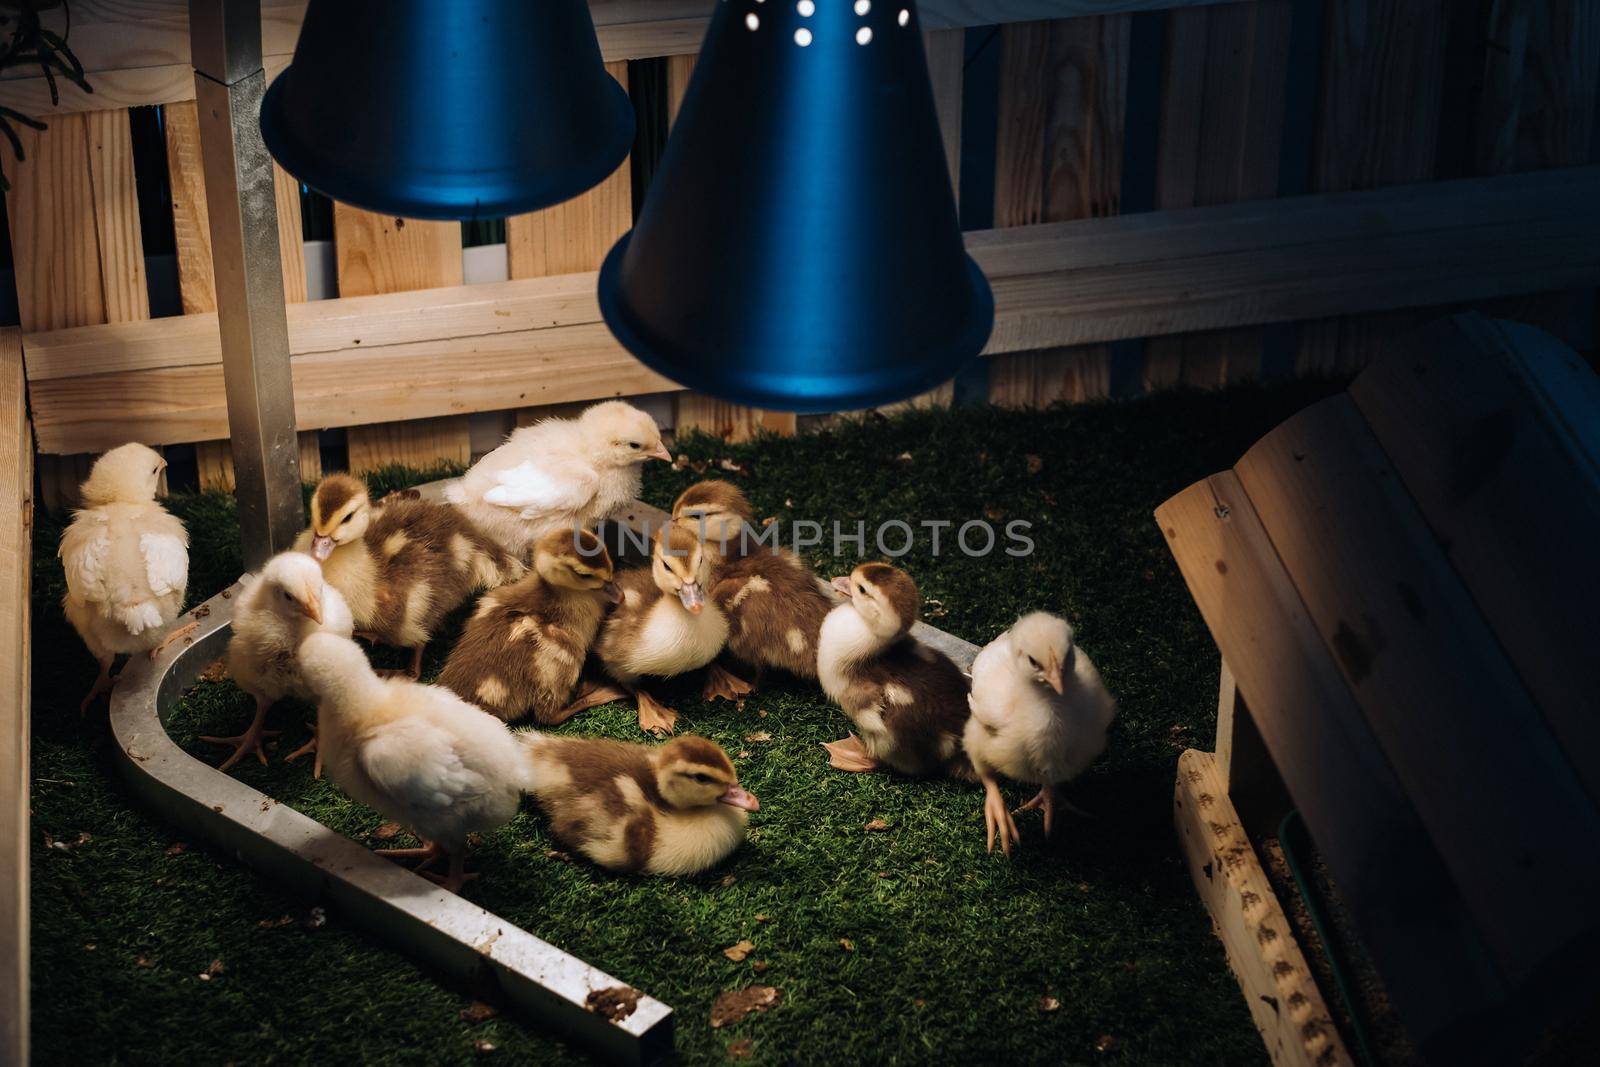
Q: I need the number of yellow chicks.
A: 5